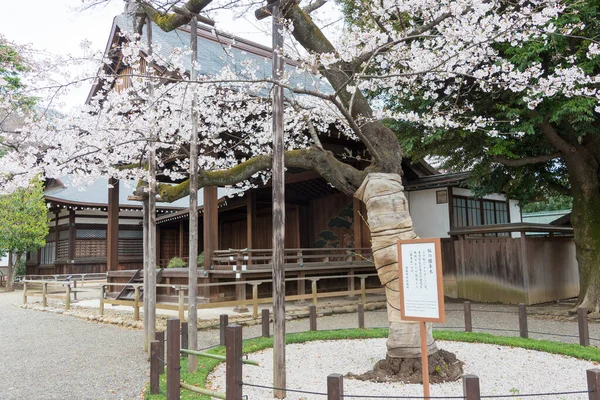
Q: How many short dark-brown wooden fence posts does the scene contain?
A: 15